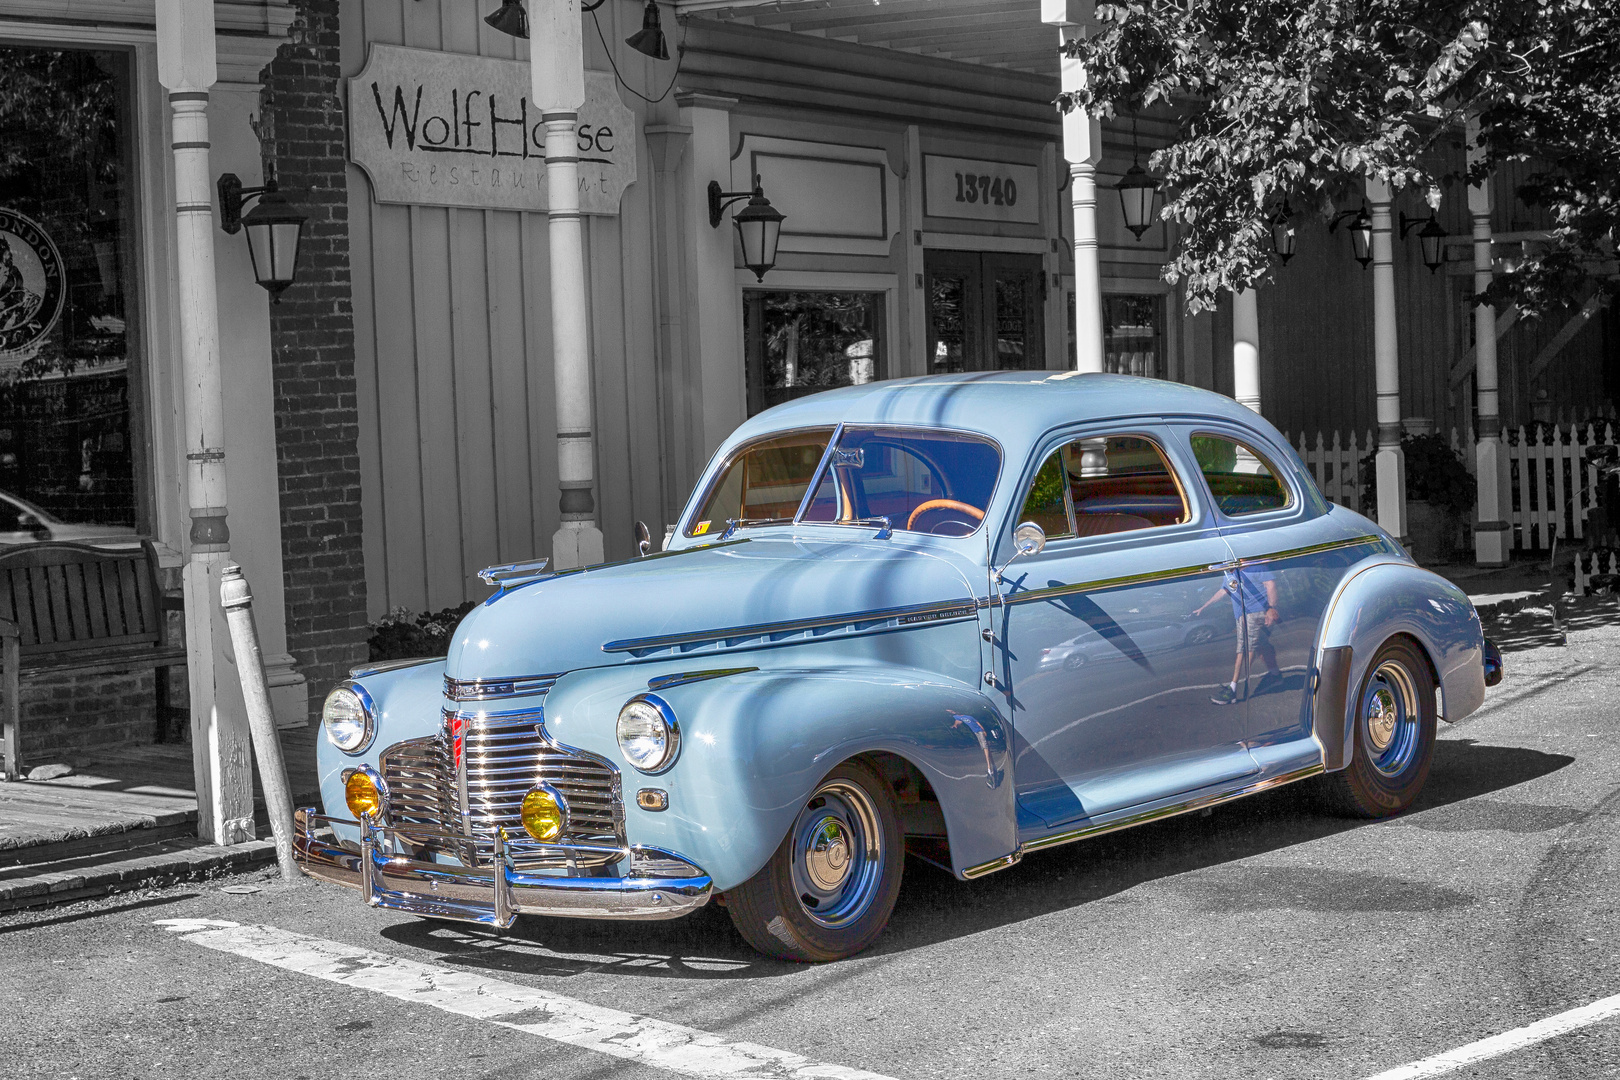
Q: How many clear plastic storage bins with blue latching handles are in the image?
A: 0